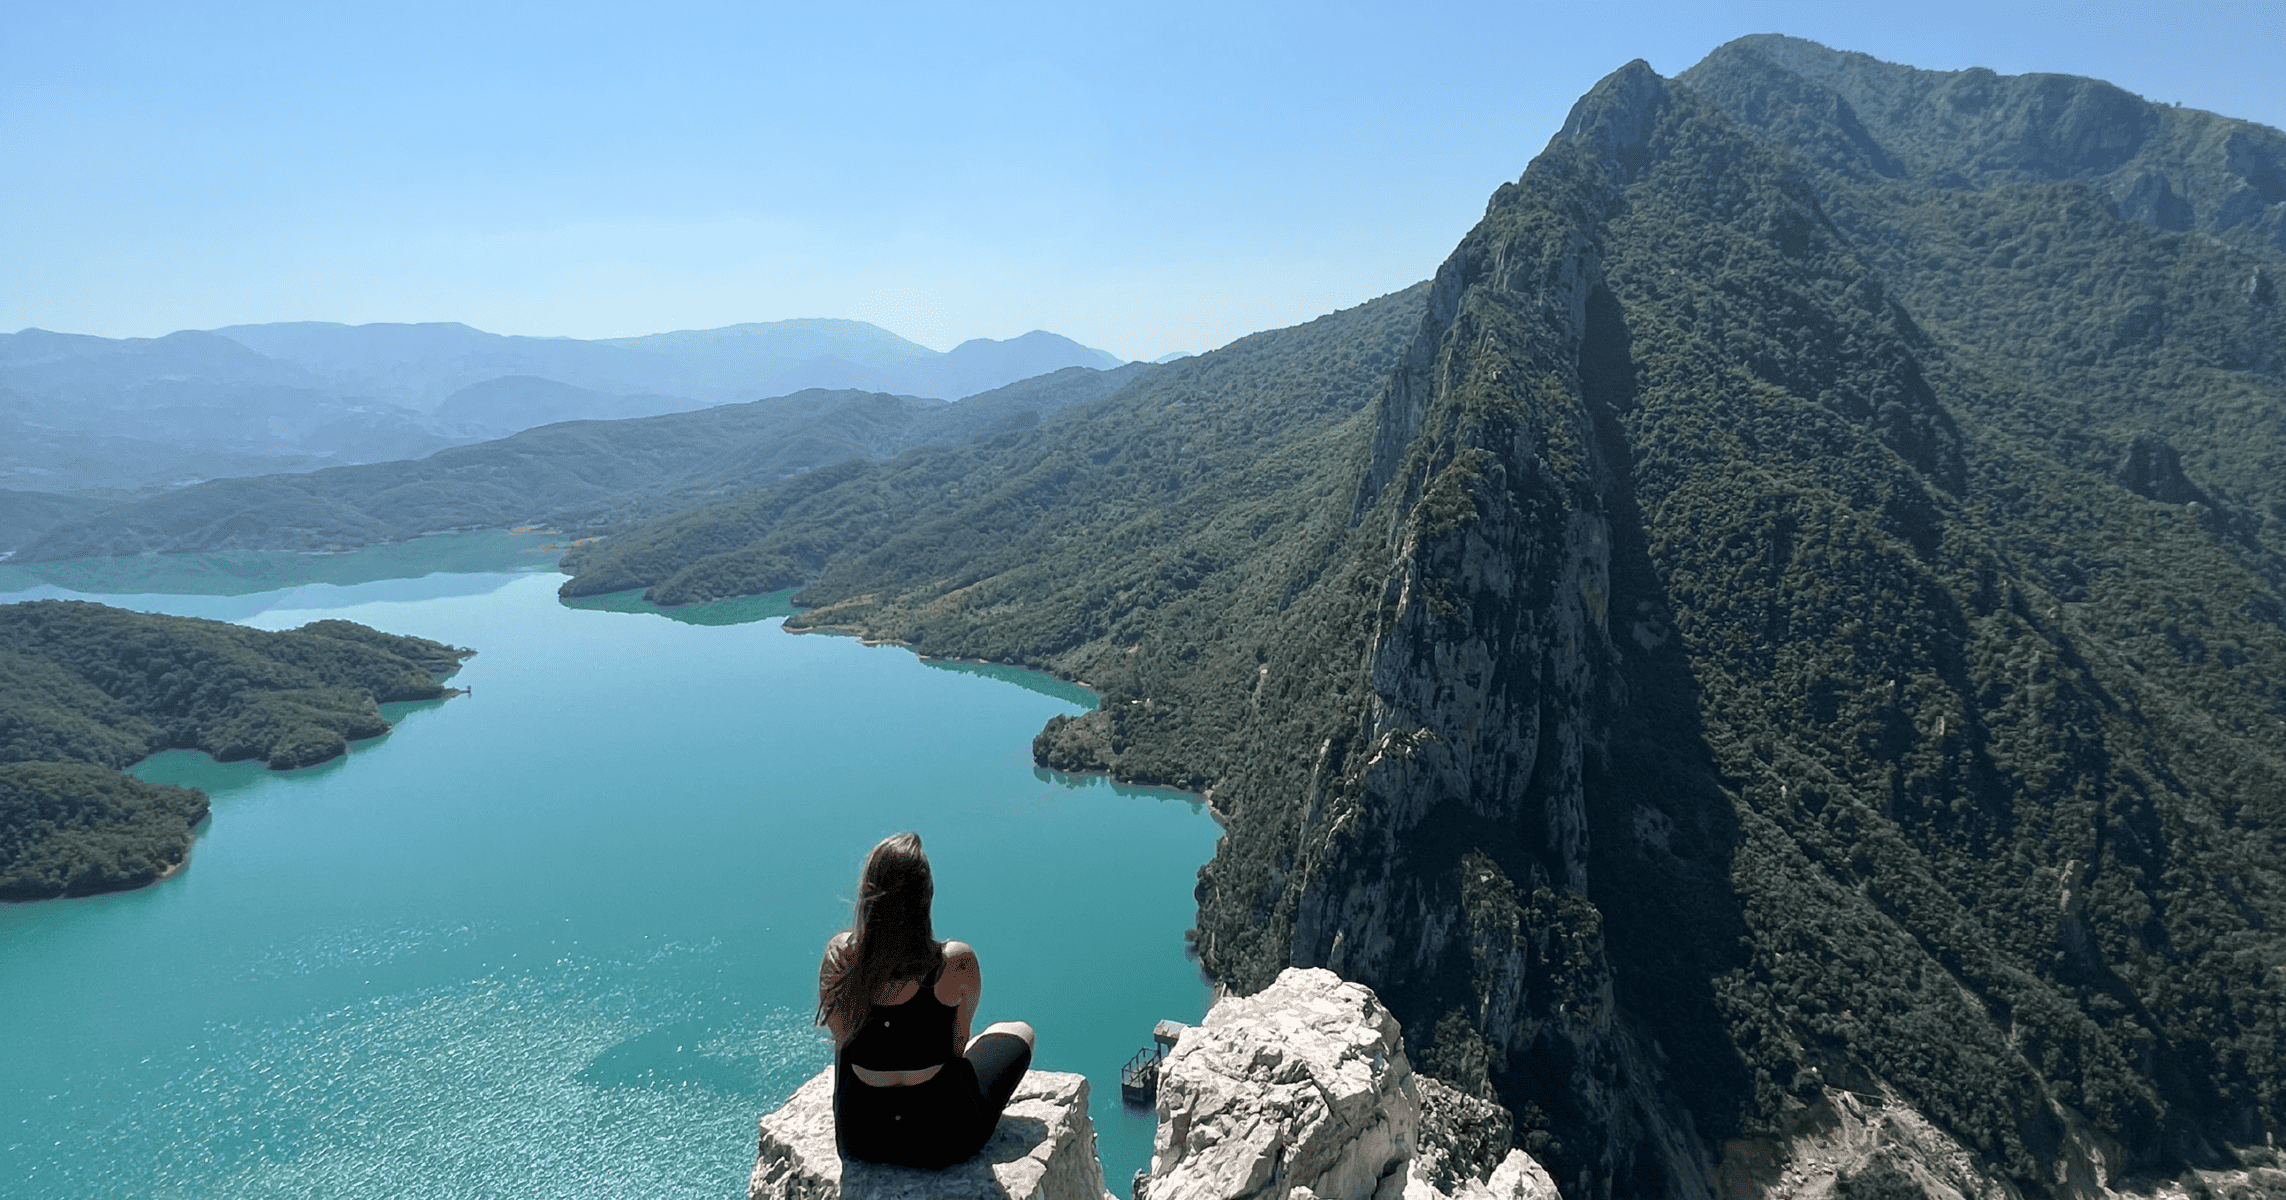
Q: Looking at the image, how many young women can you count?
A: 1